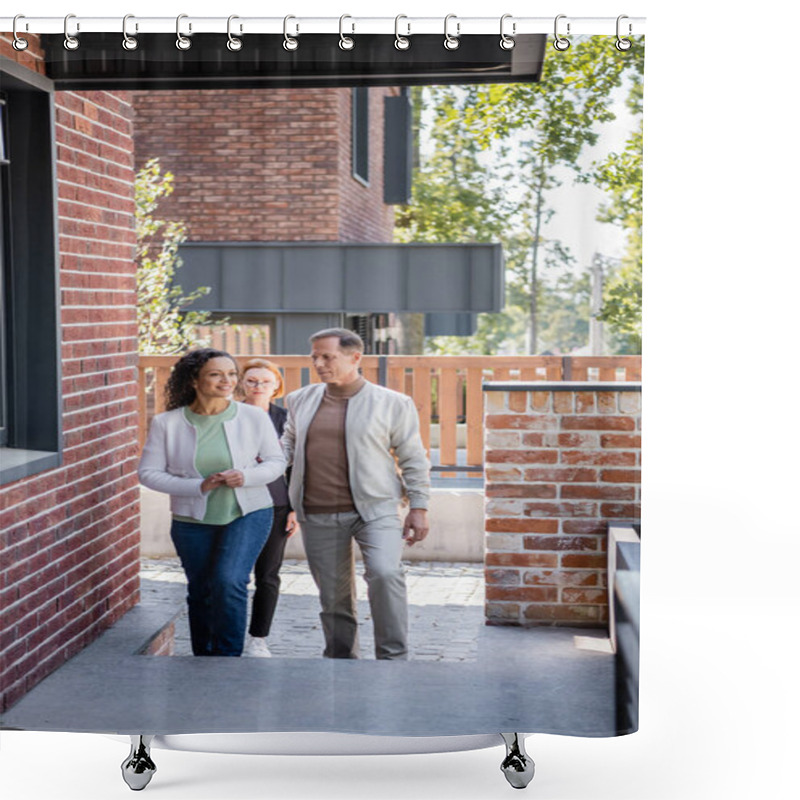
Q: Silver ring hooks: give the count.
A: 12